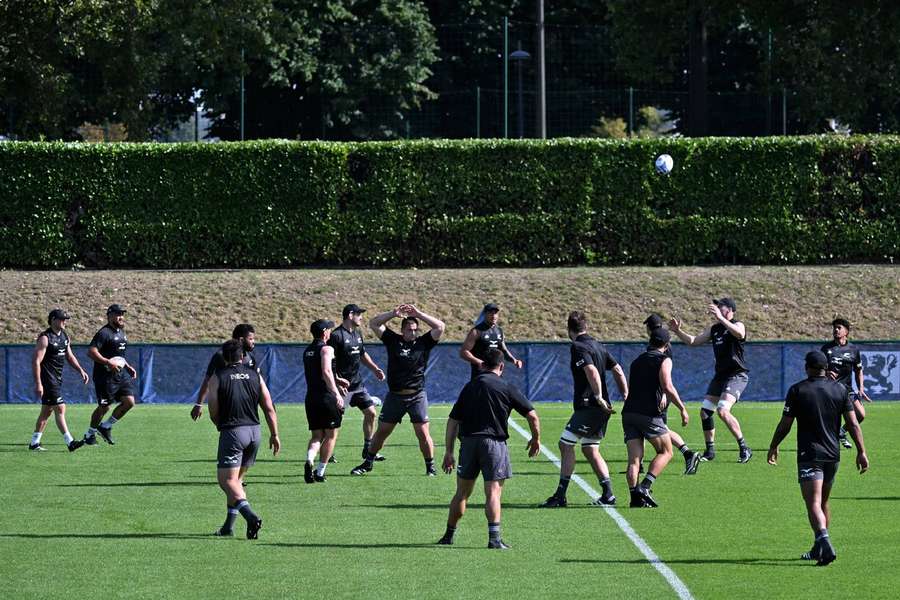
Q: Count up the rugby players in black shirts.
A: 15